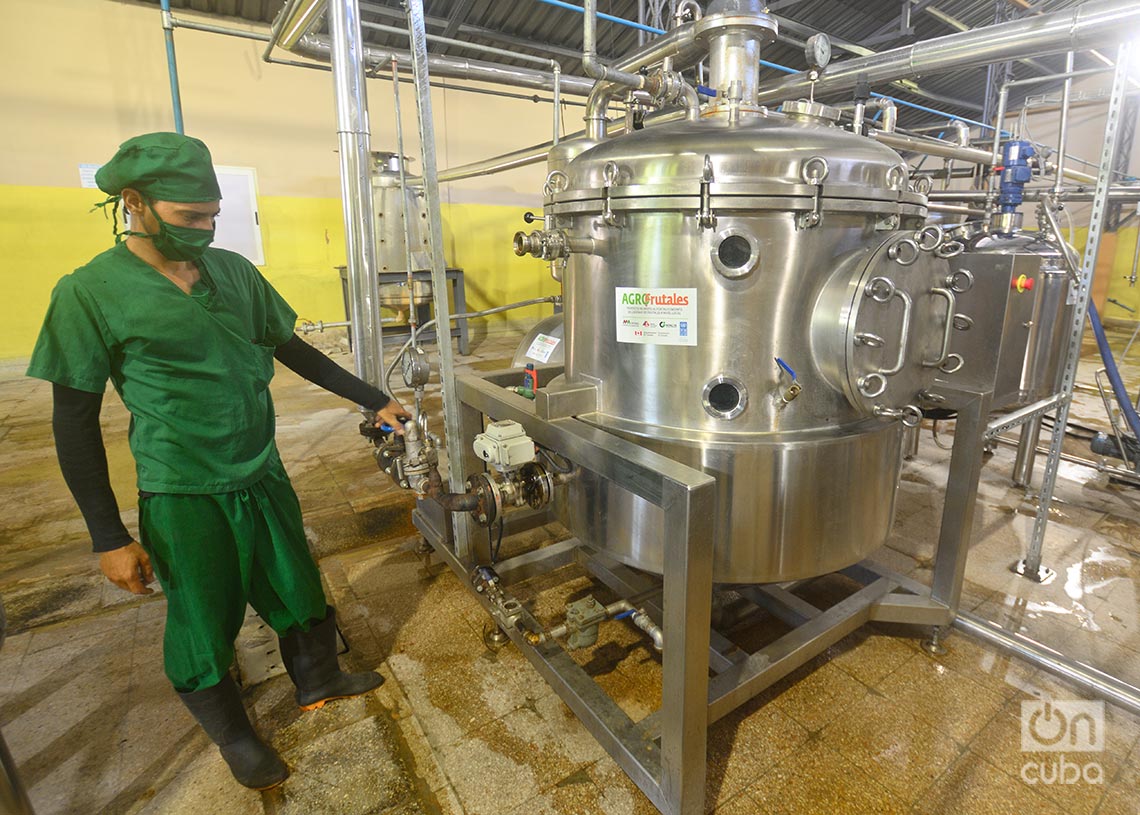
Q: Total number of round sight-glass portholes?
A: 2